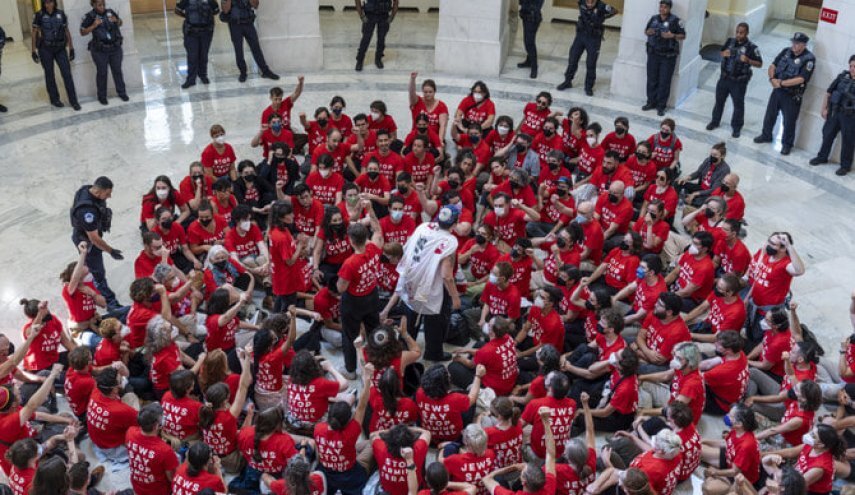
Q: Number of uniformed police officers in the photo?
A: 13